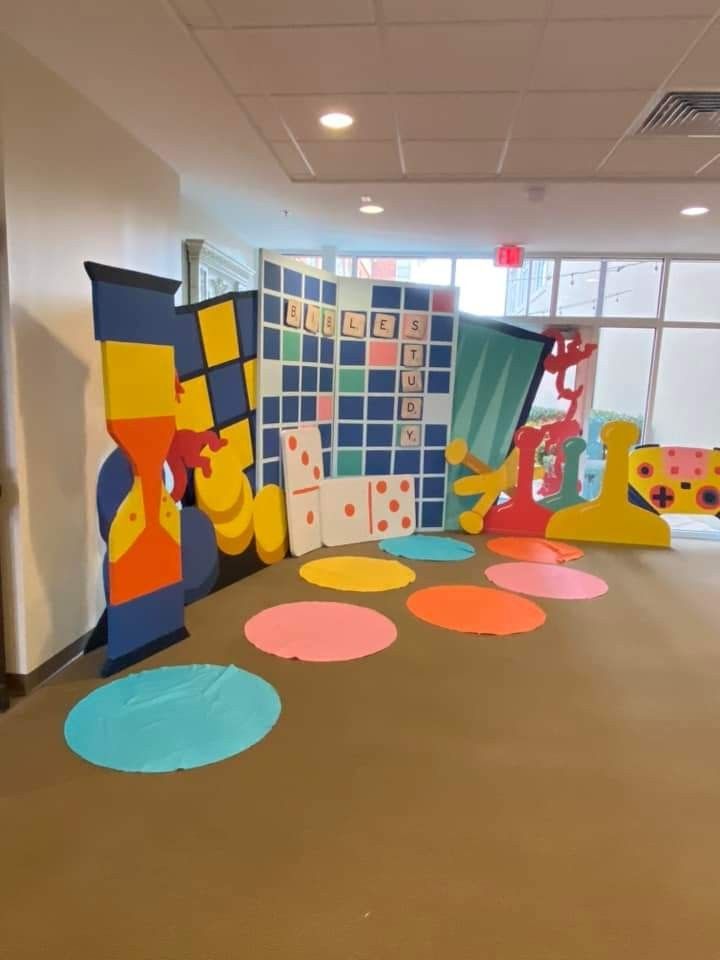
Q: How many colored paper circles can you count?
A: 7